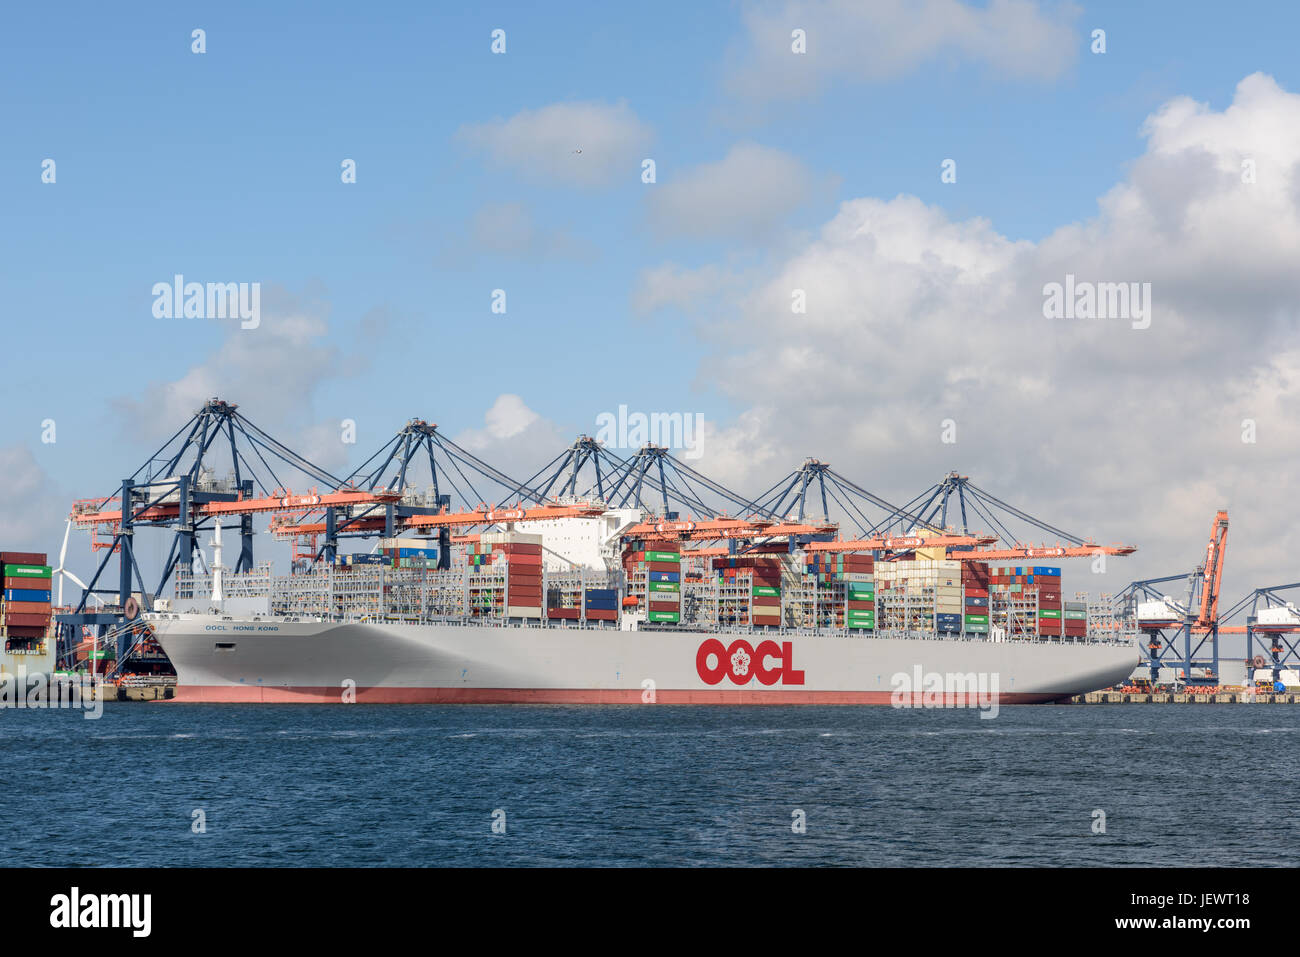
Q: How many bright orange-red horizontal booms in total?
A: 6